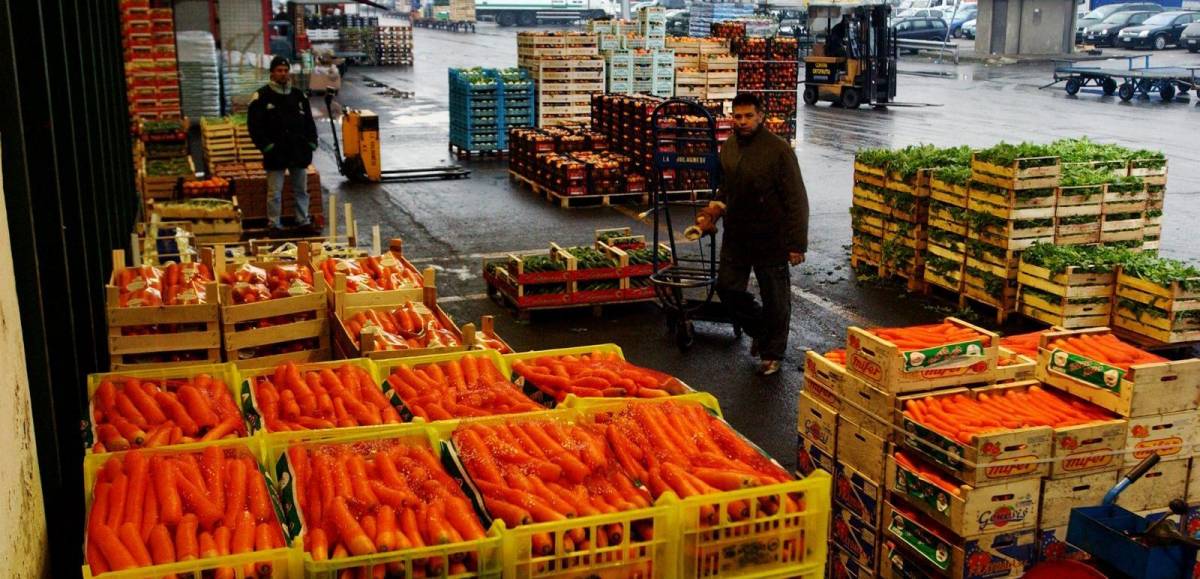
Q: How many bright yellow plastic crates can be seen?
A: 8